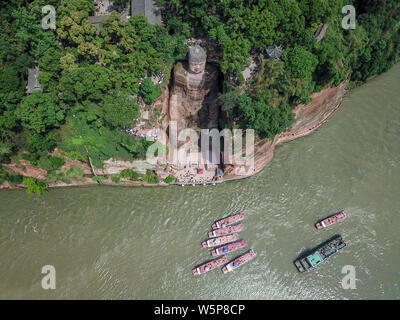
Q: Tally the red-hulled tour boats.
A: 7